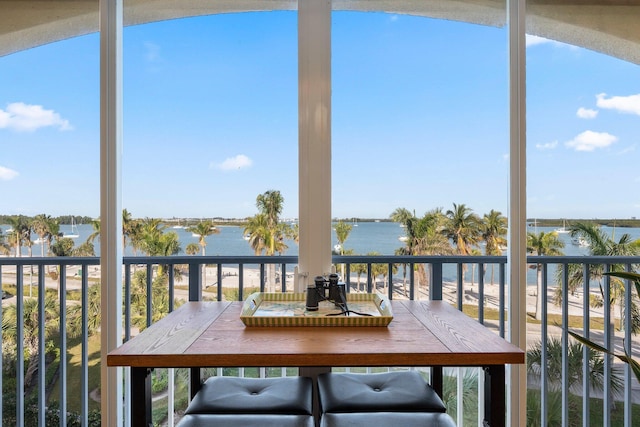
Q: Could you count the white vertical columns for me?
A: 3